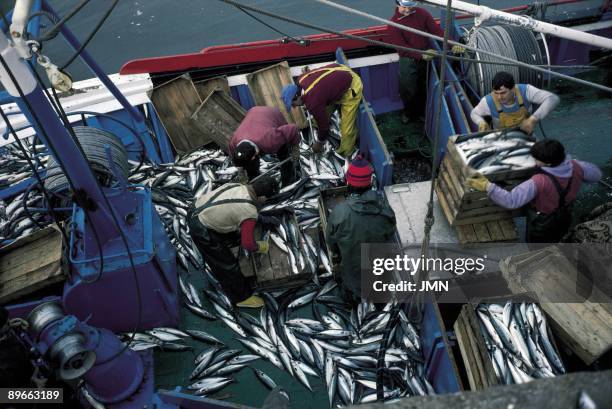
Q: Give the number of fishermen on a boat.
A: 7